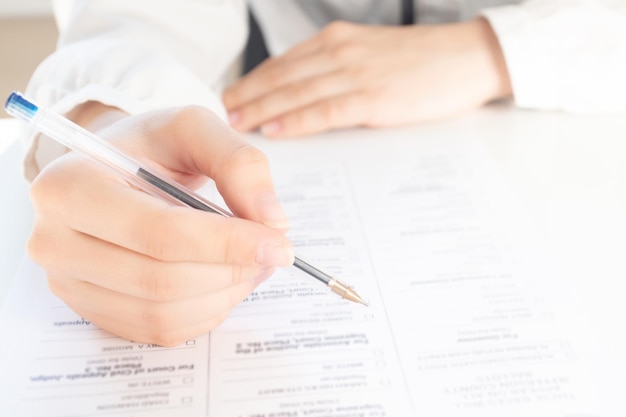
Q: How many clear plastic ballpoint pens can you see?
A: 1